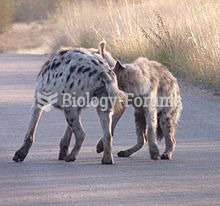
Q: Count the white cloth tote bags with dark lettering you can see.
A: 0